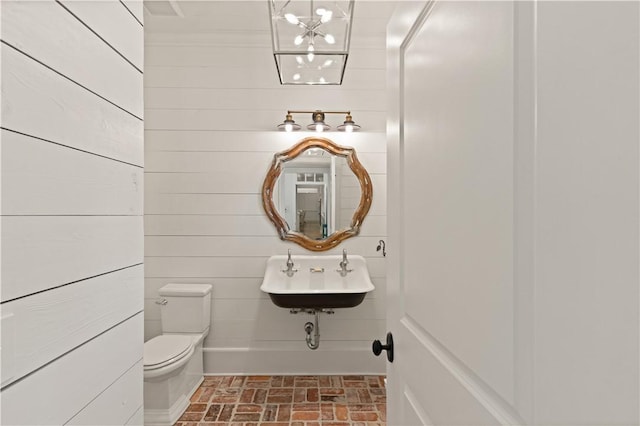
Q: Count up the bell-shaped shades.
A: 3